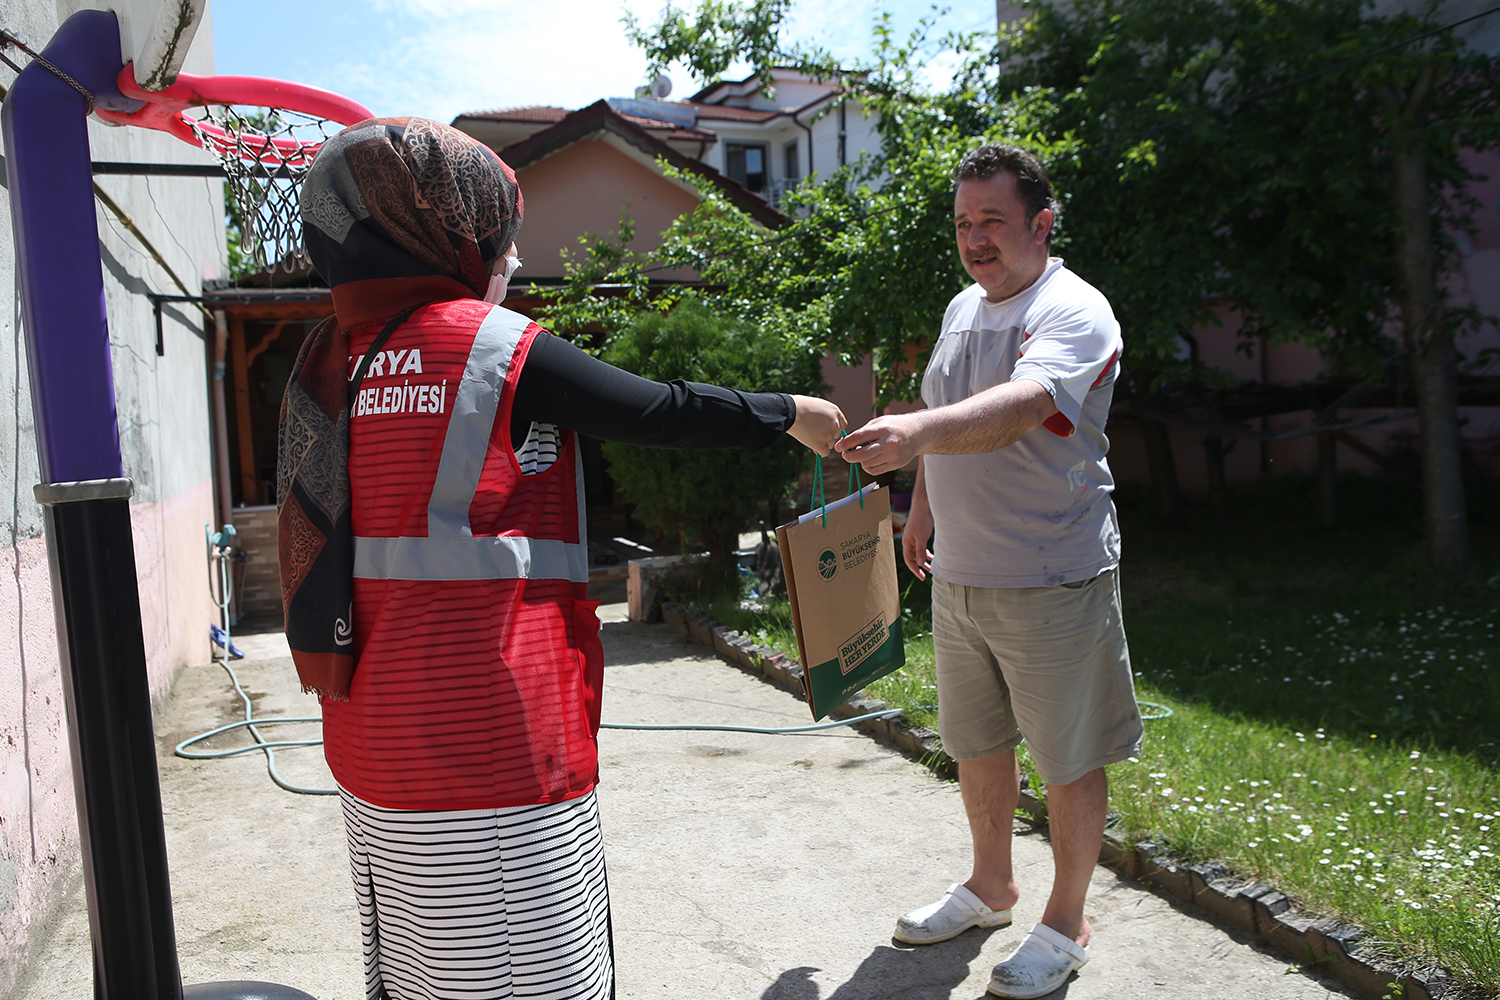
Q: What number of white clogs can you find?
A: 2